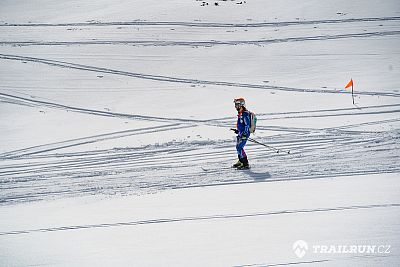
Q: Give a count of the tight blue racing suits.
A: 1